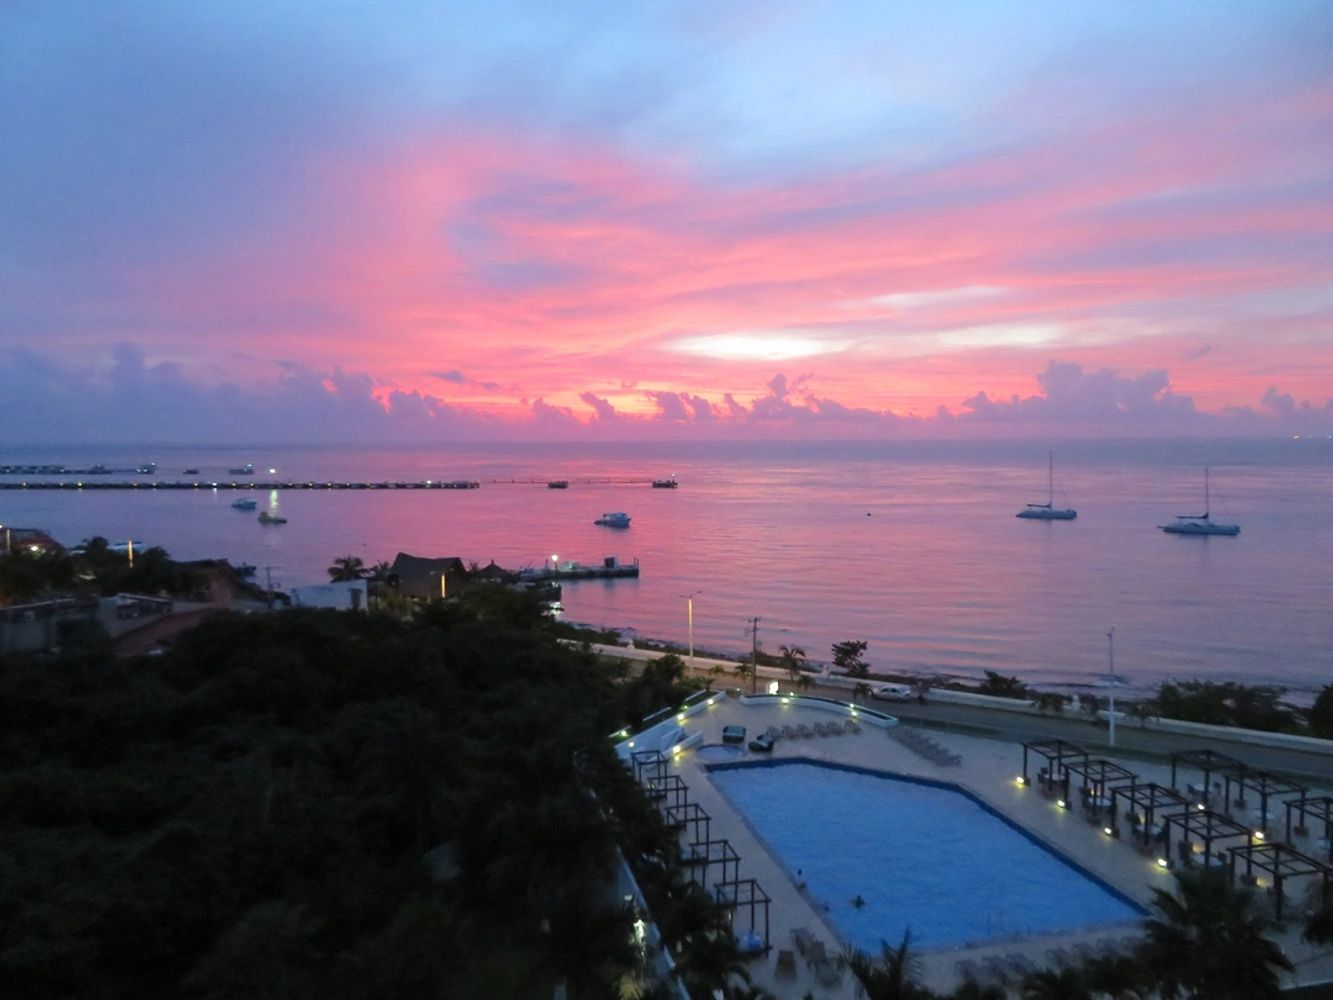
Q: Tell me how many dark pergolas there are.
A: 13